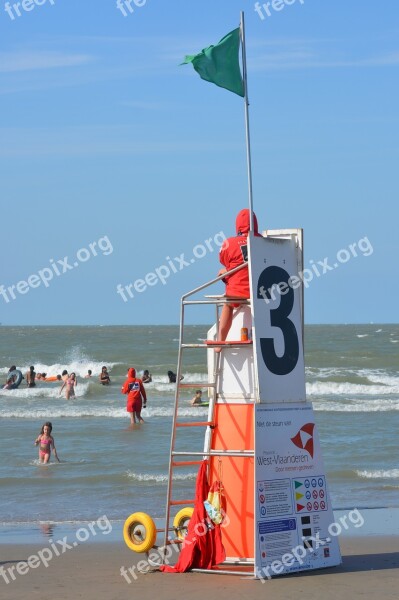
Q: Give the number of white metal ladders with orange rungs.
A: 1